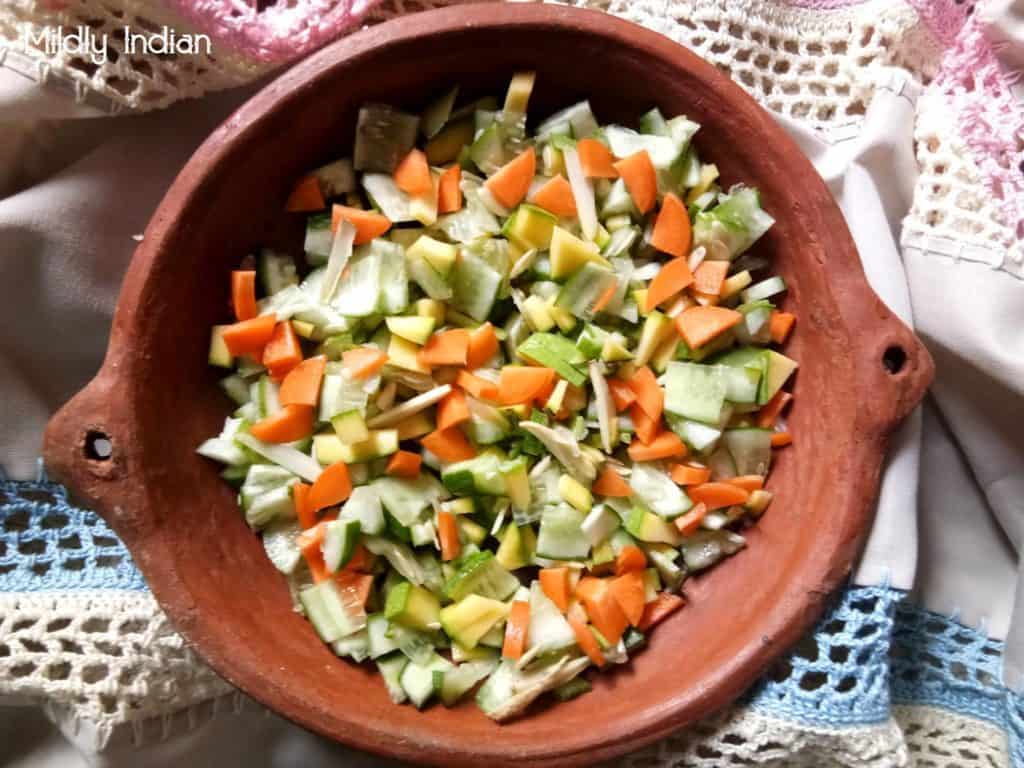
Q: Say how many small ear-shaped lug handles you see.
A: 2